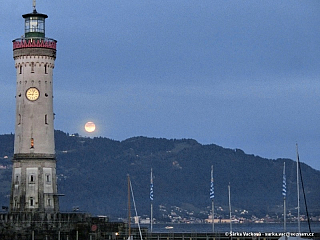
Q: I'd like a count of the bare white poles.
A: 2